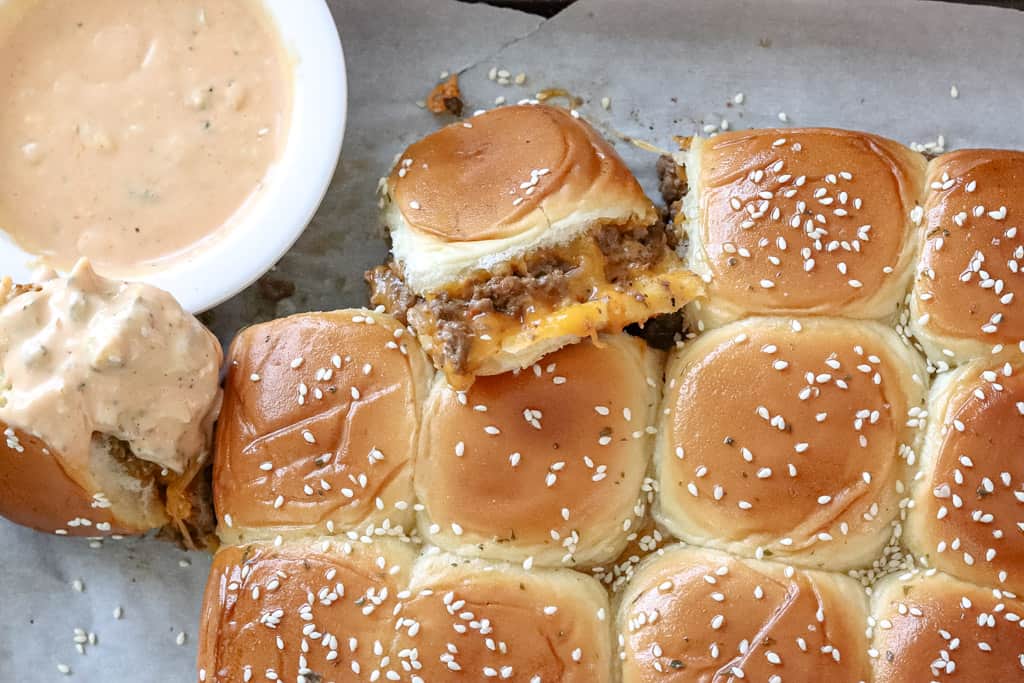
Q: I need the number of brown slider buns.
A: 12